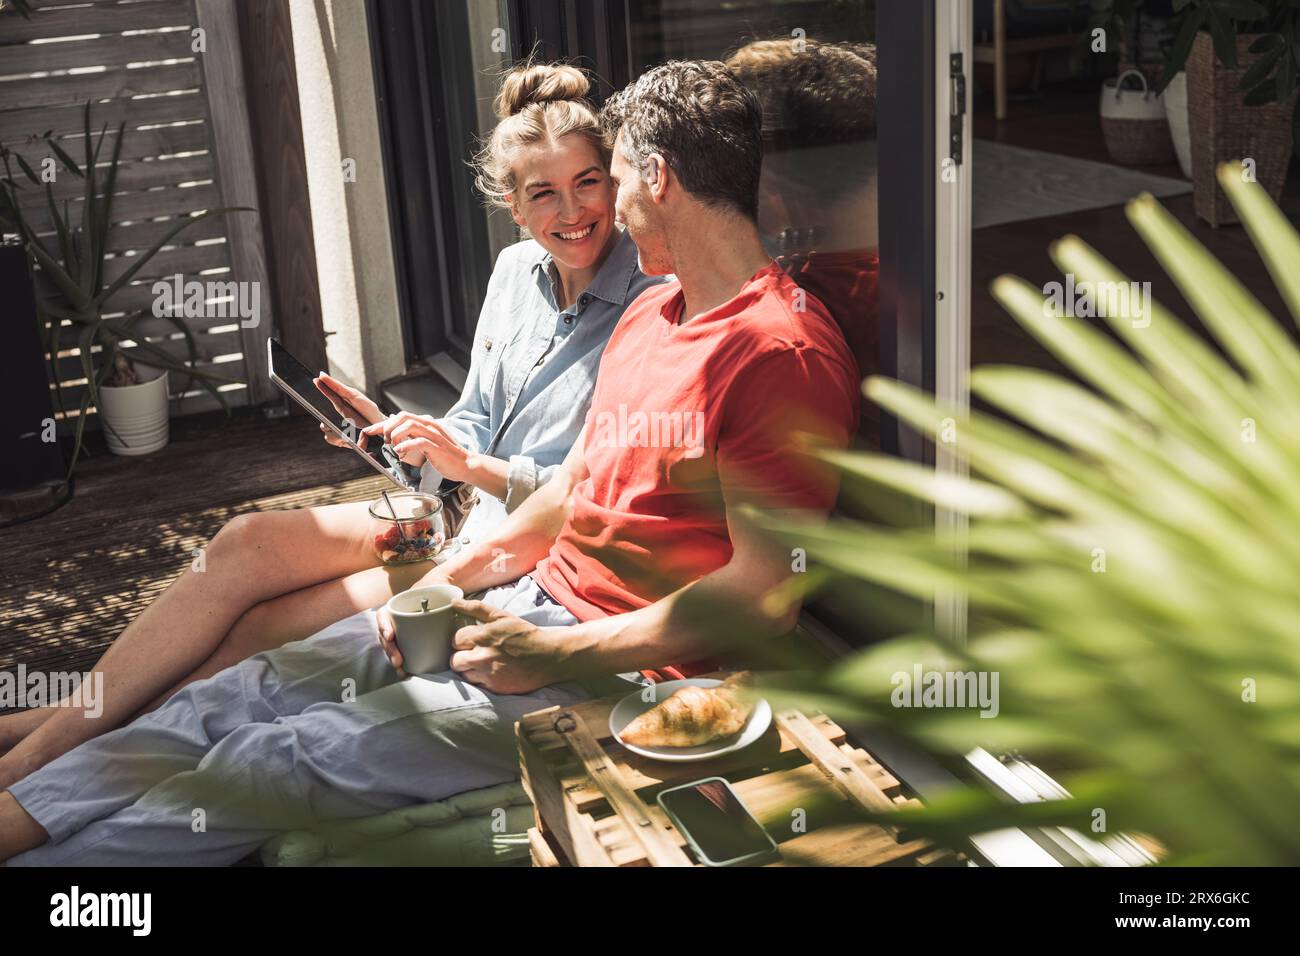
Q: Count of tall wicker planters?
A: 1